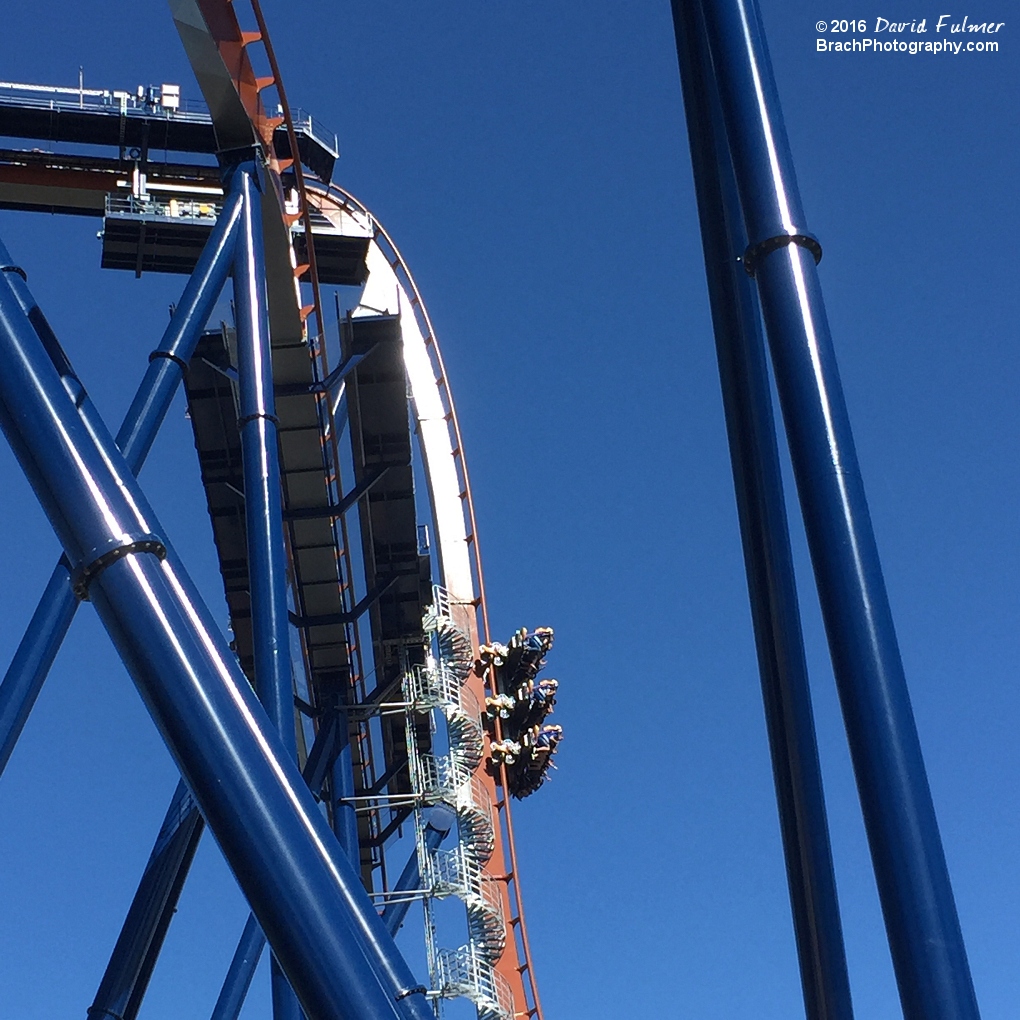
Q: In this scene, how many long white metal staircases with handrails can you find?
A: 1